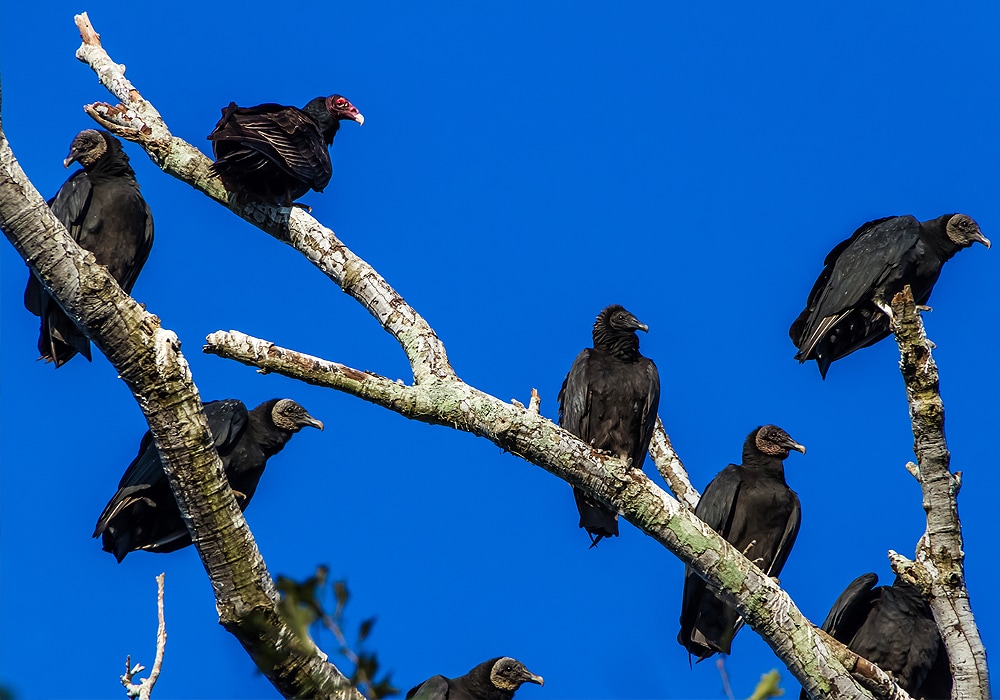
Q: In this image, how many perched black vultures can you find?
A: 7